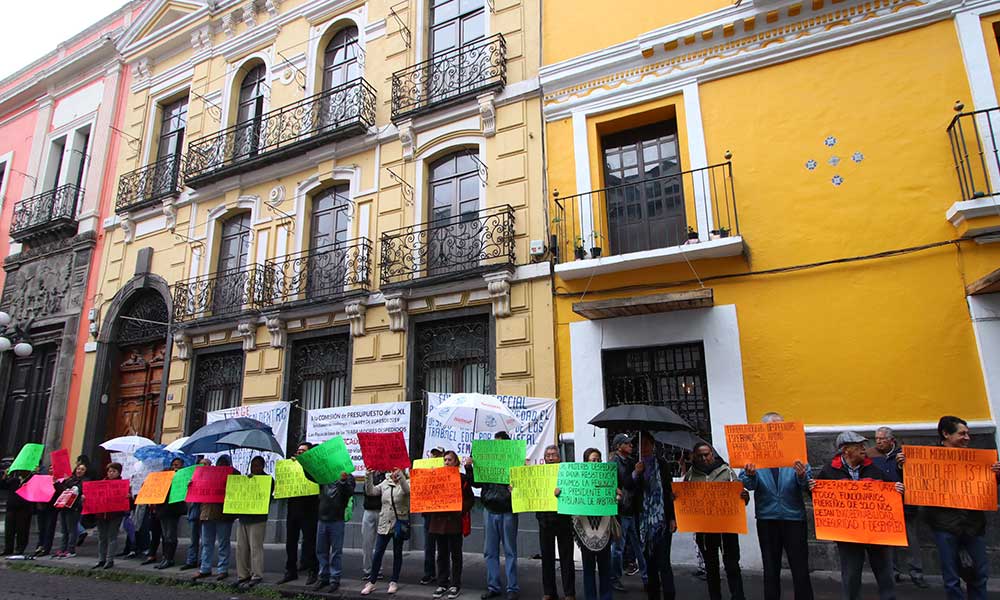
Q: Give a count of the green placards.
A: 5